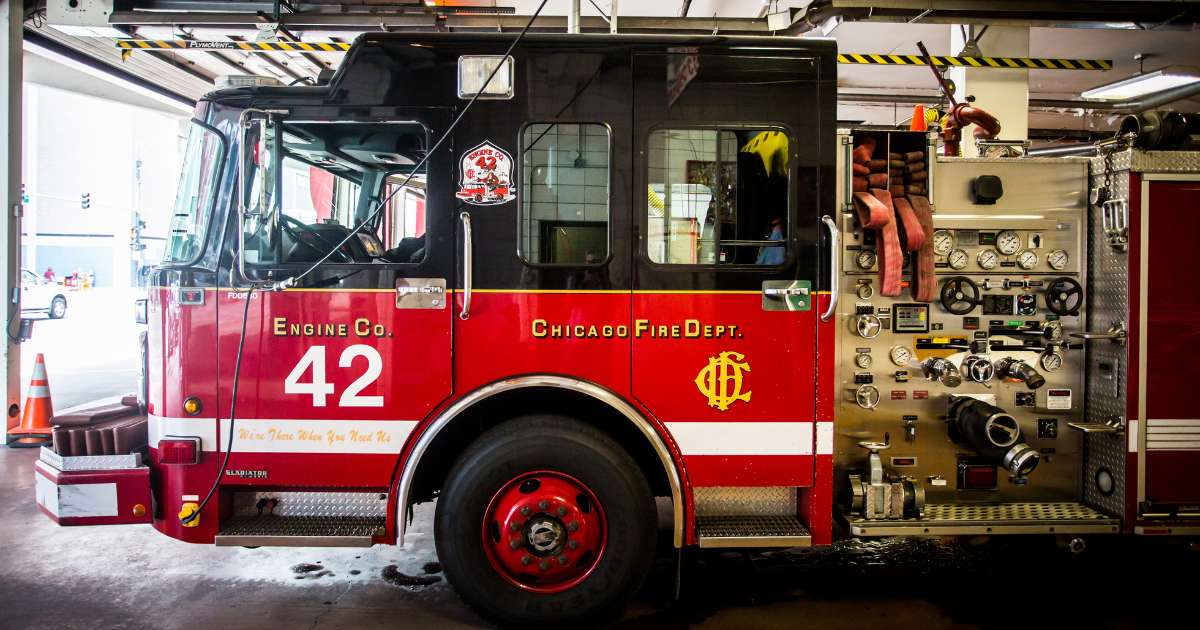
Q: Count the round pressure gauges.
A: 12